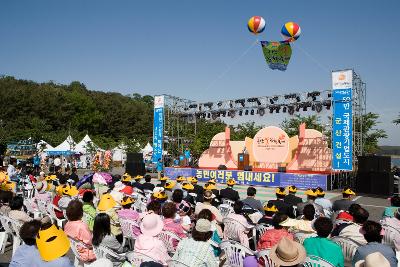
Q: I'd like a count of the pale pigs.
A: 0